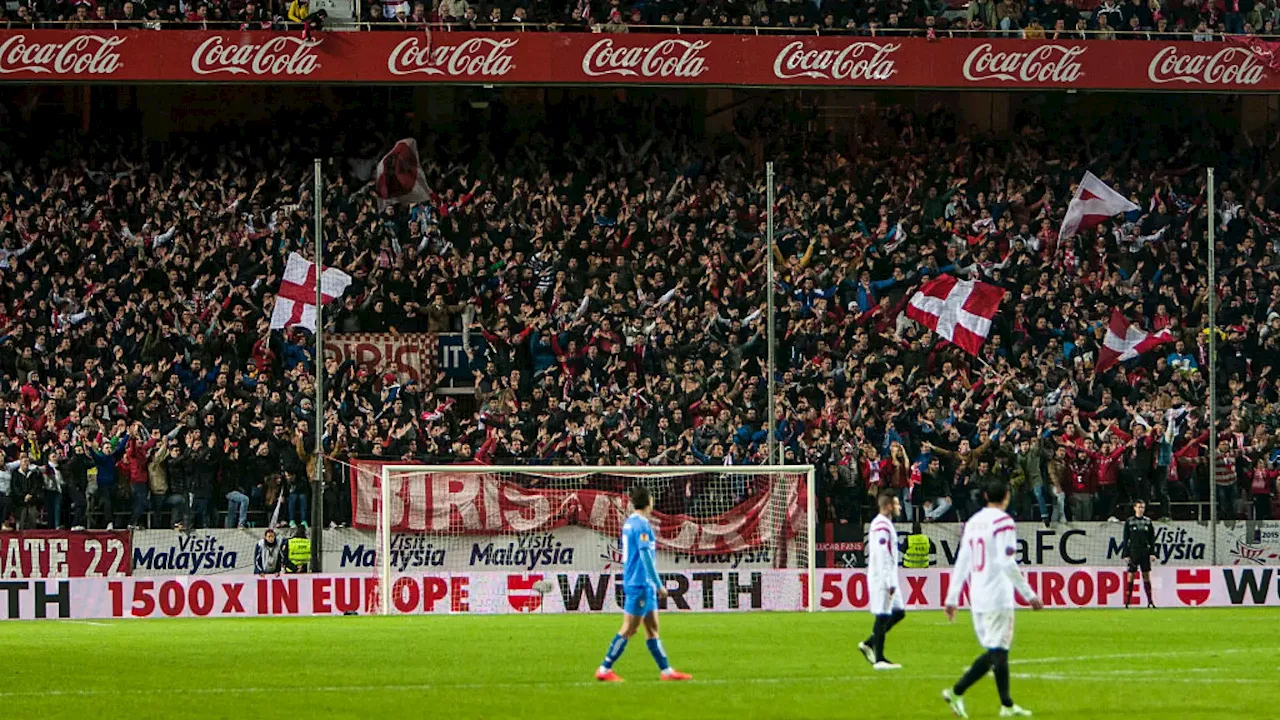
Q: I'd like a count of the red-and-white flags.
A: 5